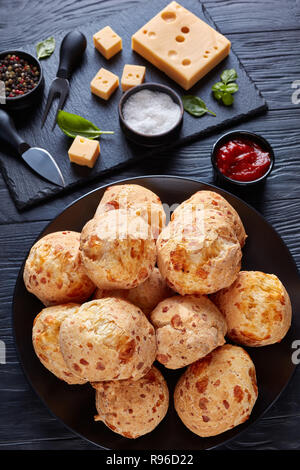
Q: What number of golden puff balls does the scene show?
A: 12